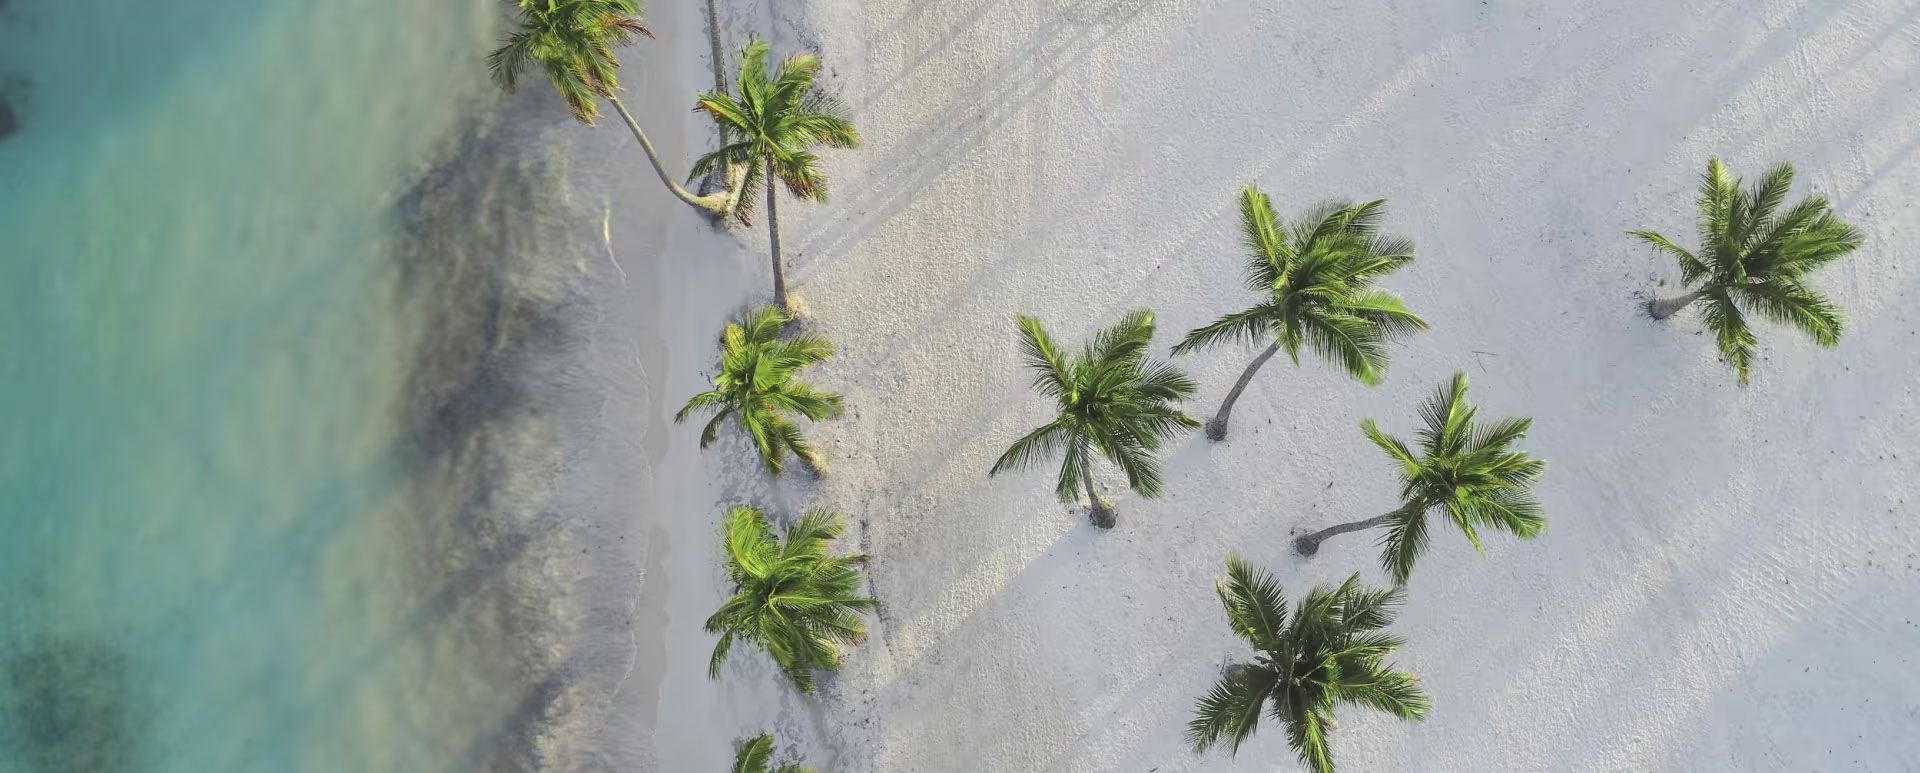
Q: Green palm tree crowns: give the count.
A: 10